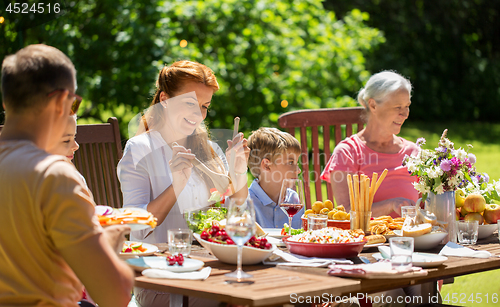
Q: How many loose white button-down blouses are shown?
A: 1